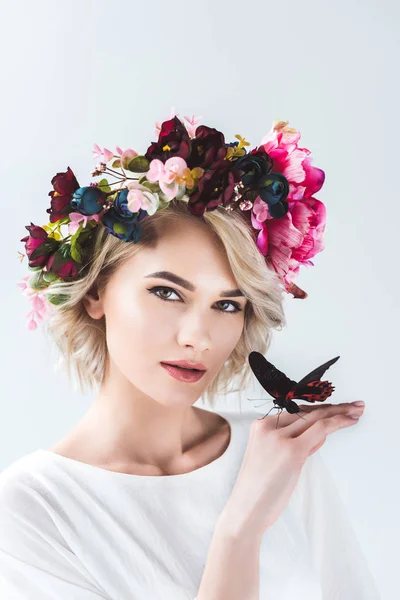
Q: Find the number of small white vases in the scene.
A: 0